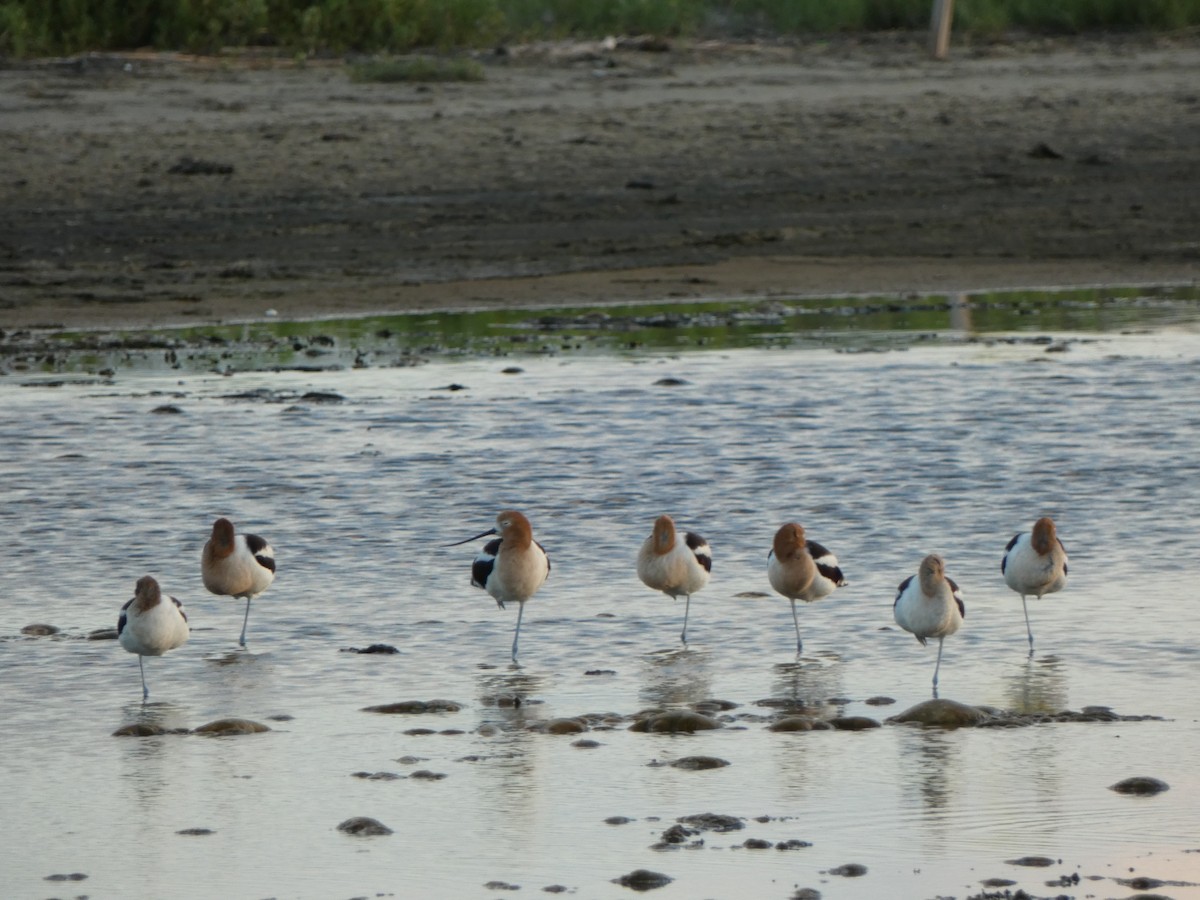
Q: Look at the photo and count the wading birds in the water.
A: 7